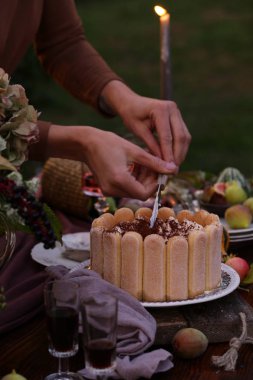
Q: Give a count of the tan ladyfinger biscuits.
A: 15